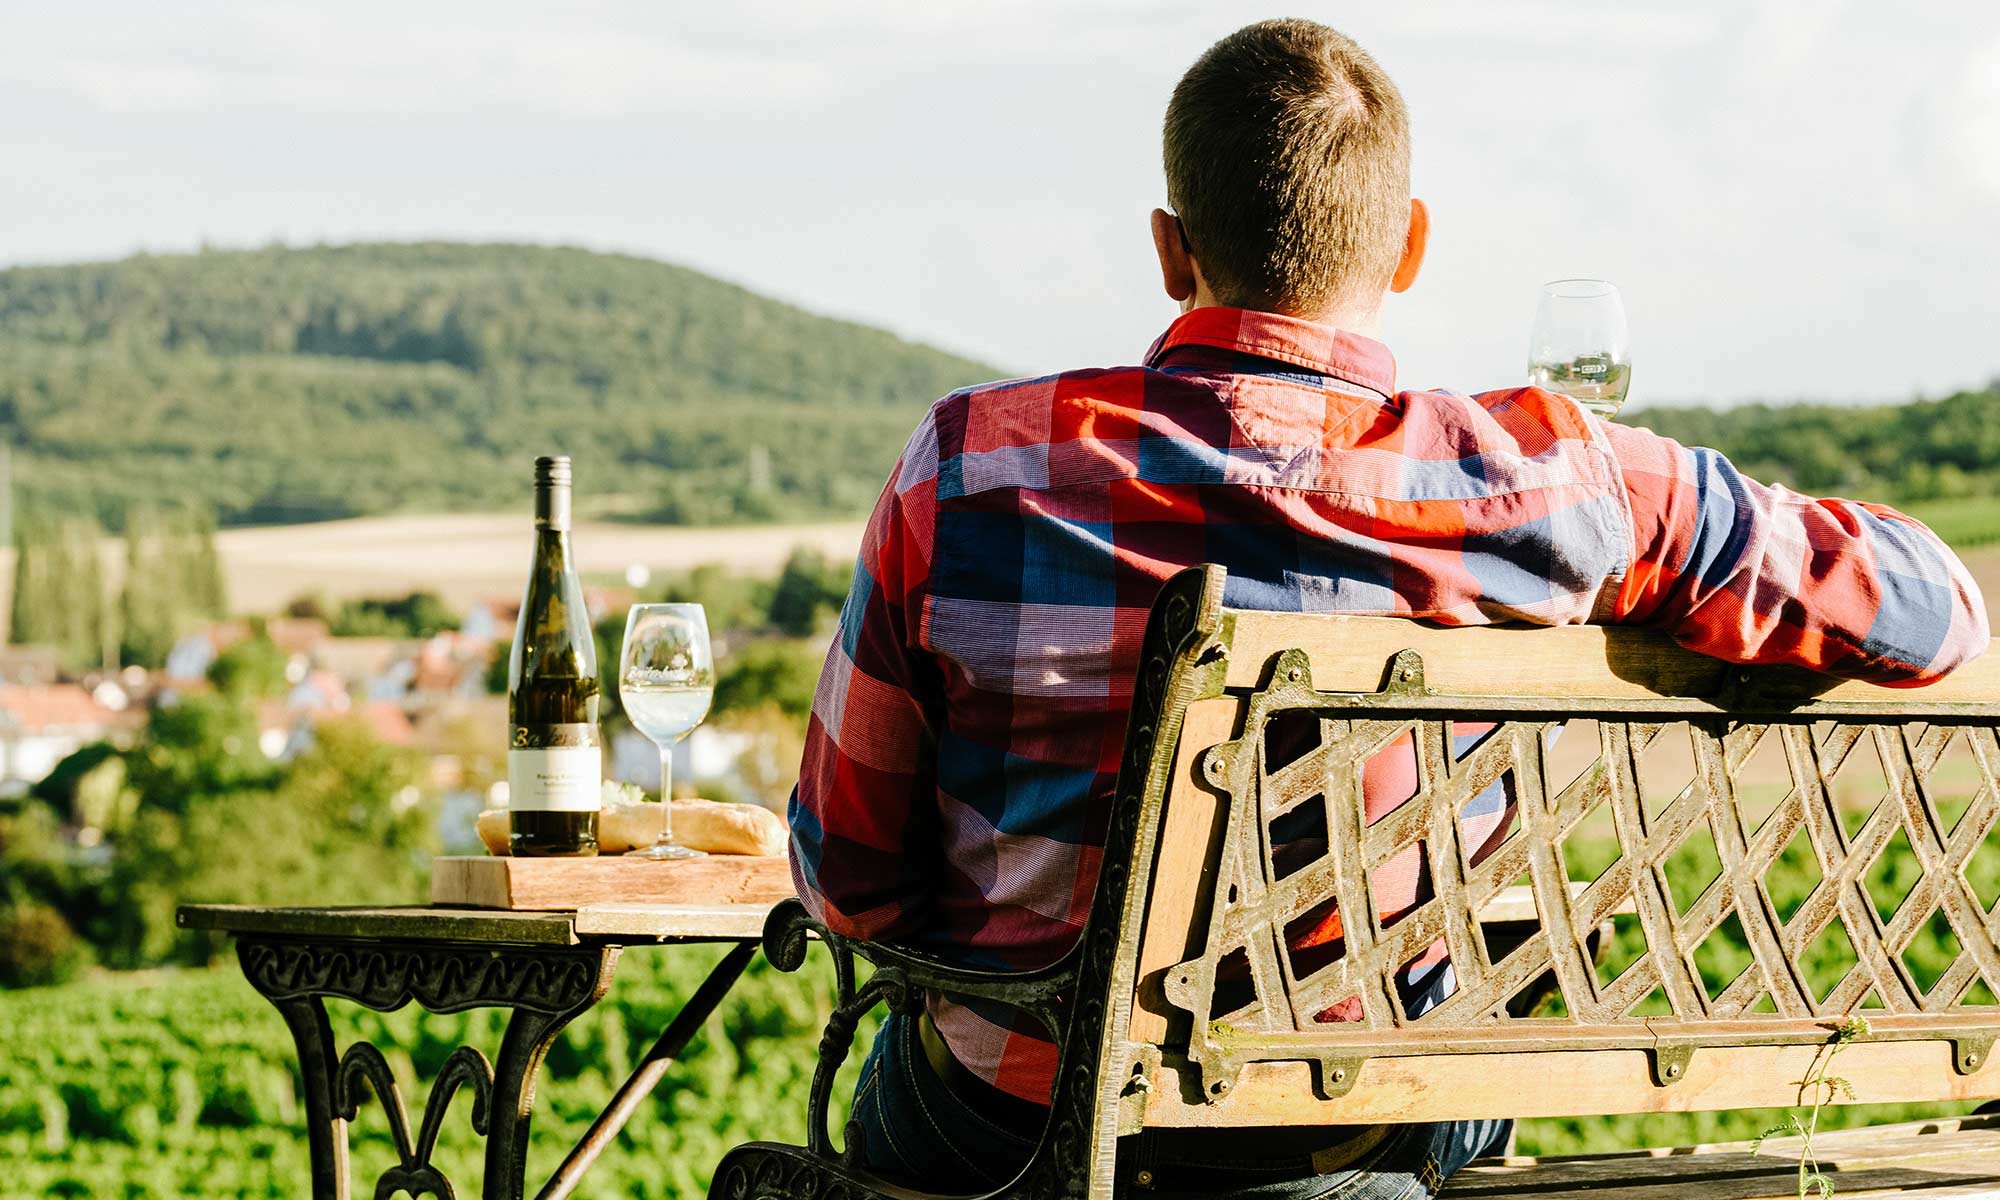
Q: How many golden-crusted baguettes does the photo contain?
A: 1